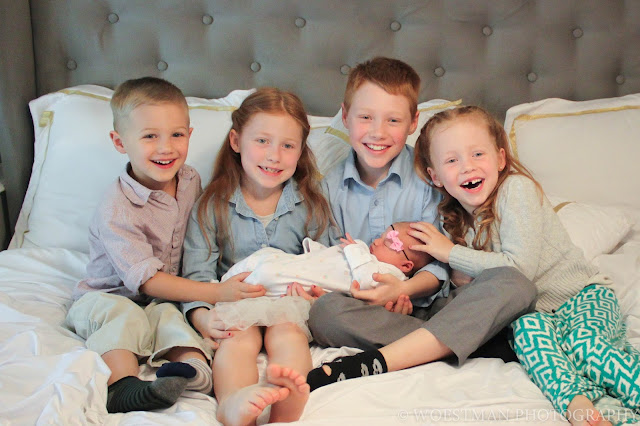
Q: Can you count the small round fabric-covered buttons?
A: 13